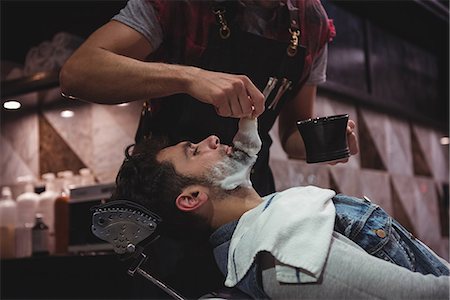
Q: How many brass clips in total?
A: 2